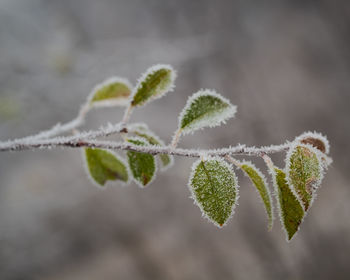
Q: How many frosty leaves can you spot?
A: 11